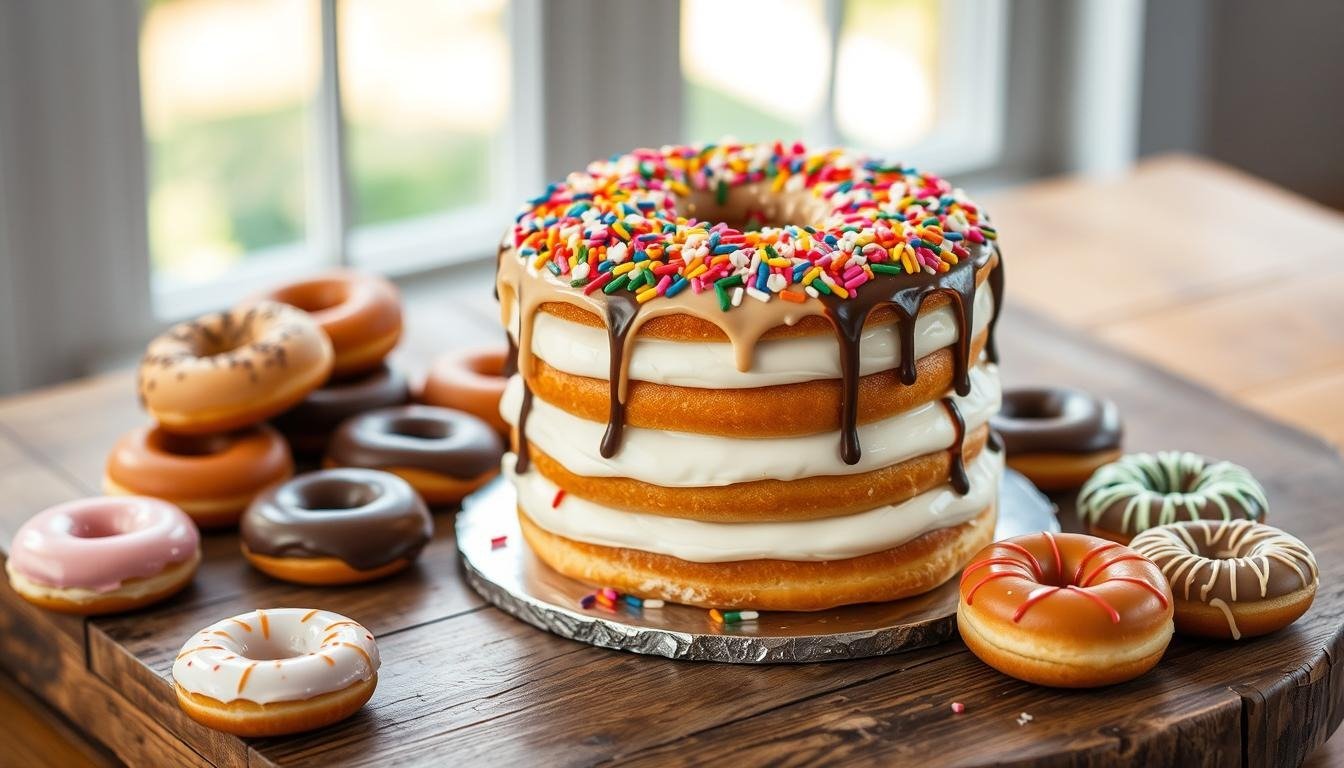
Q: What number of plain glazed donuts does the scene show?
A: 3